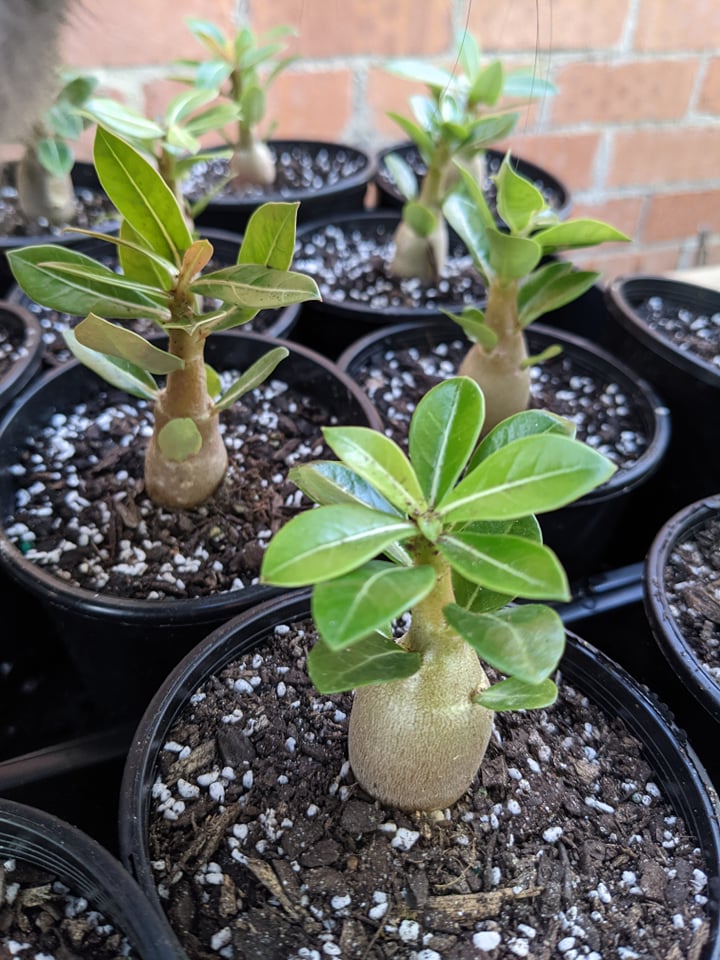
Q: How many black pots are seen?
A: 12